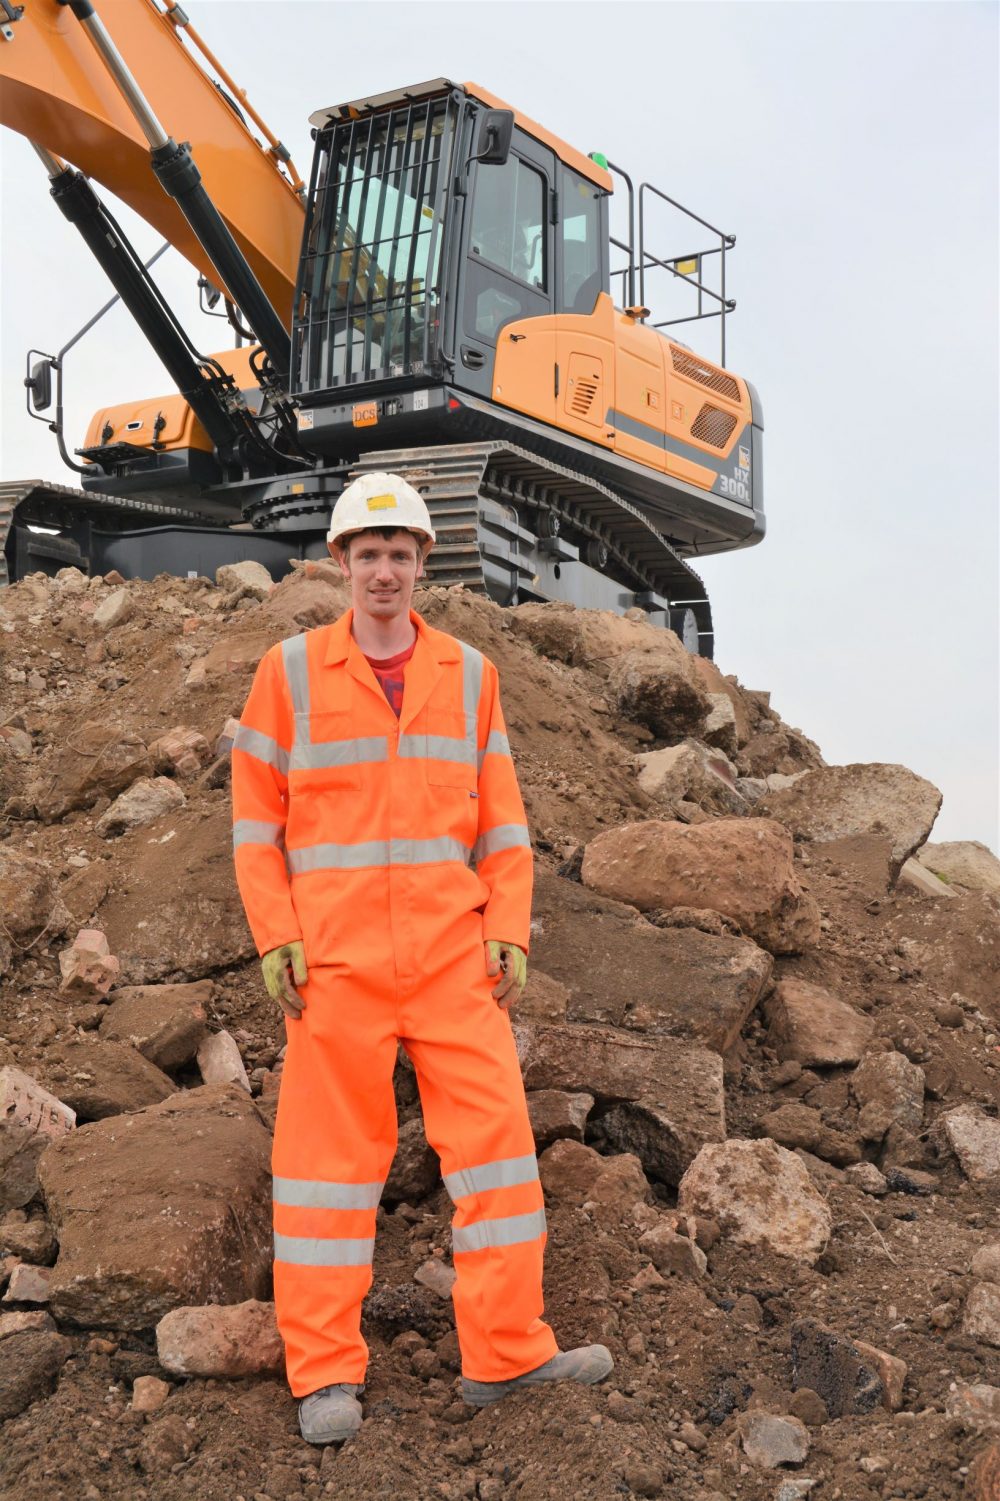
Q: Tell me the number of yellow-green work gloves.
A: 2